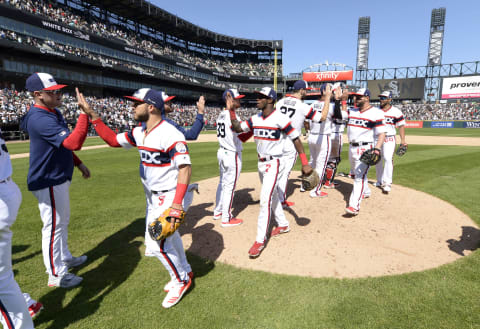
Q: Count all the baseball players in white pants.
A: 11